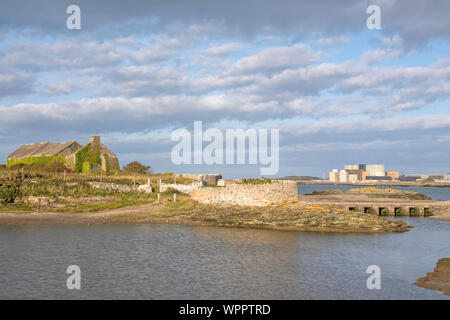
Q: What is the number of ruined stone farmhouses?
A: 1